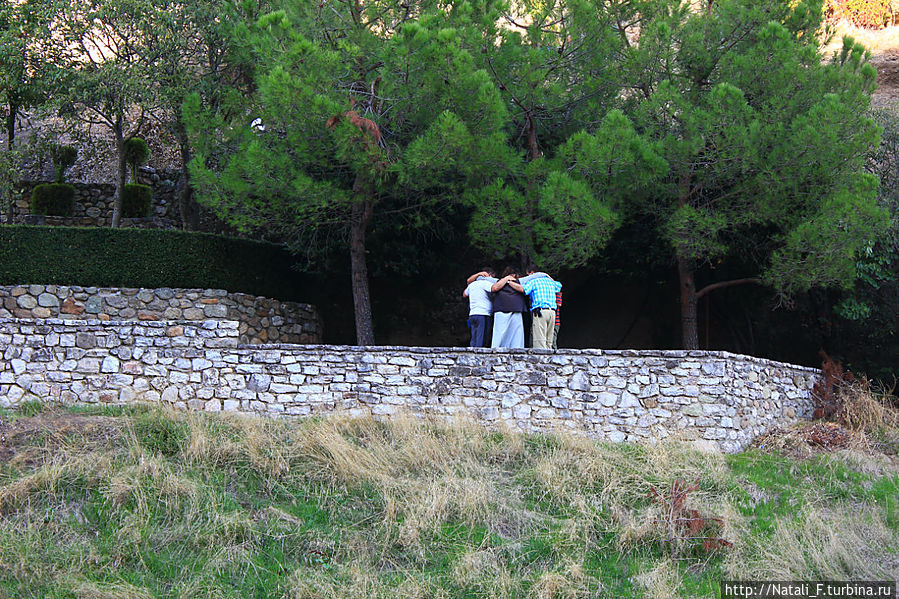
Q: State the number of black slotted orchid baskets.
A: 0